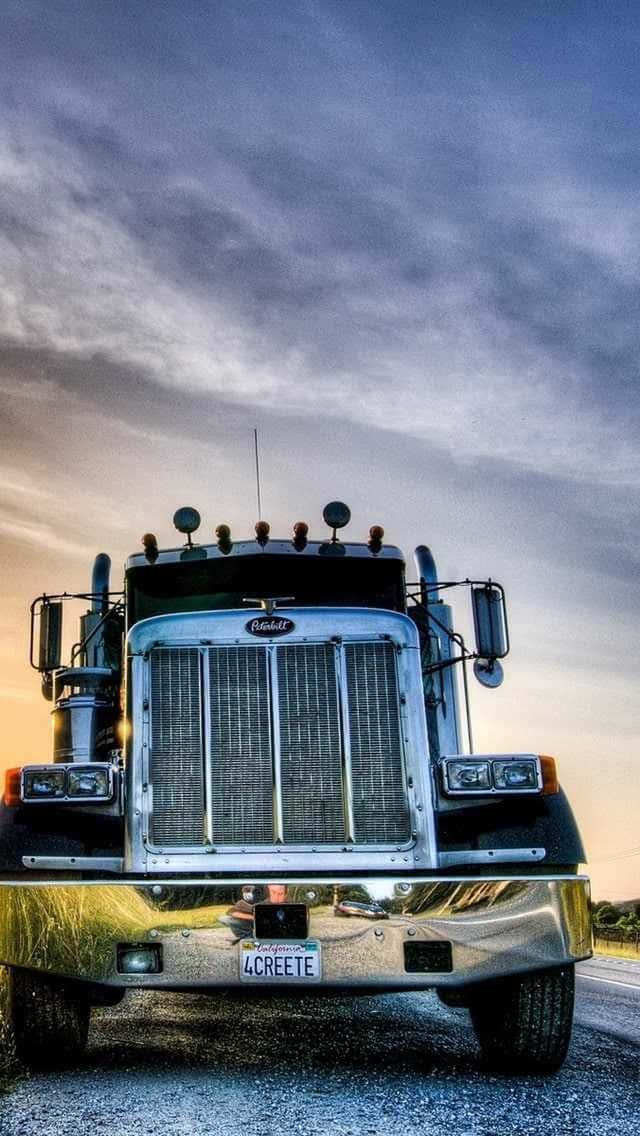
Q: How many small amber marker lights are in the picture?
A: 5